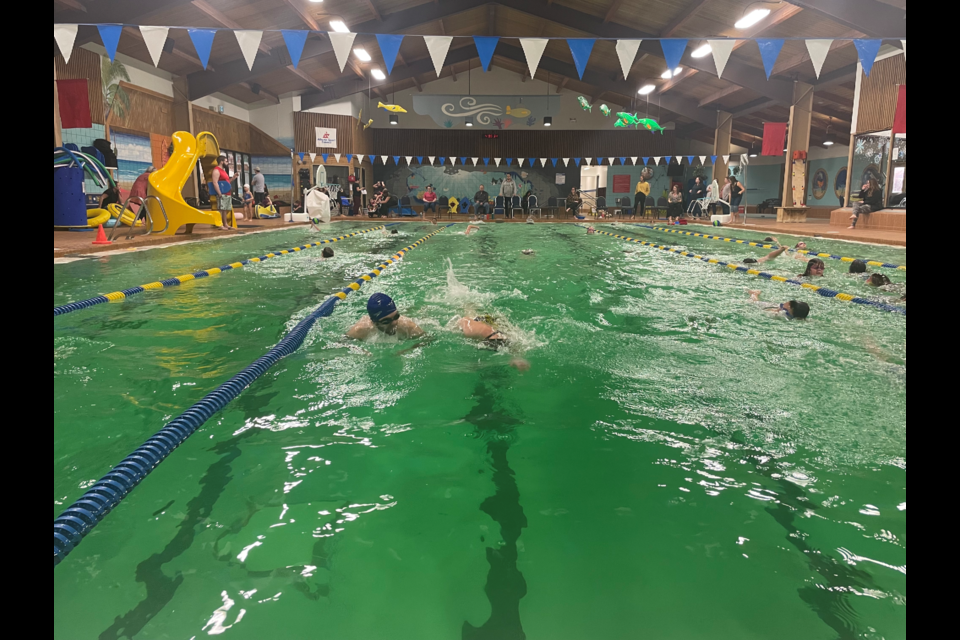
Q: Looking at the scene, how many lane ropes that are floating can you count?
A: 4